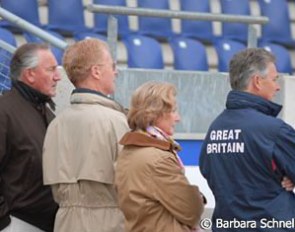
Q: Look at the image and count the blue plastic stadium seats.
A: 14